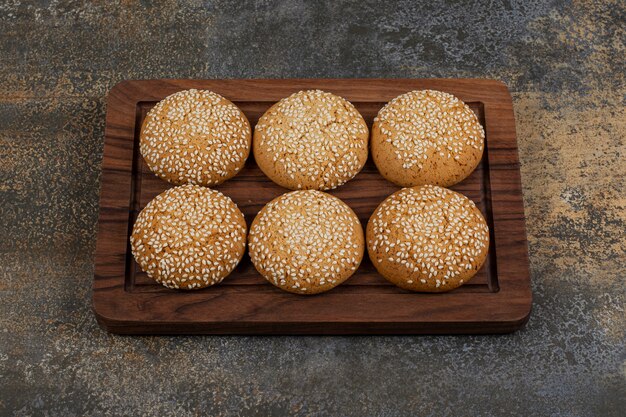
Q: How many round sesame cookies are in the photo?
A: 6